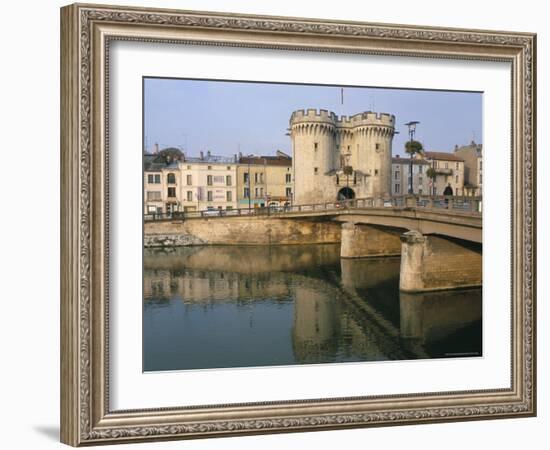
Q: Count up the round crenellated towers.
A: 2